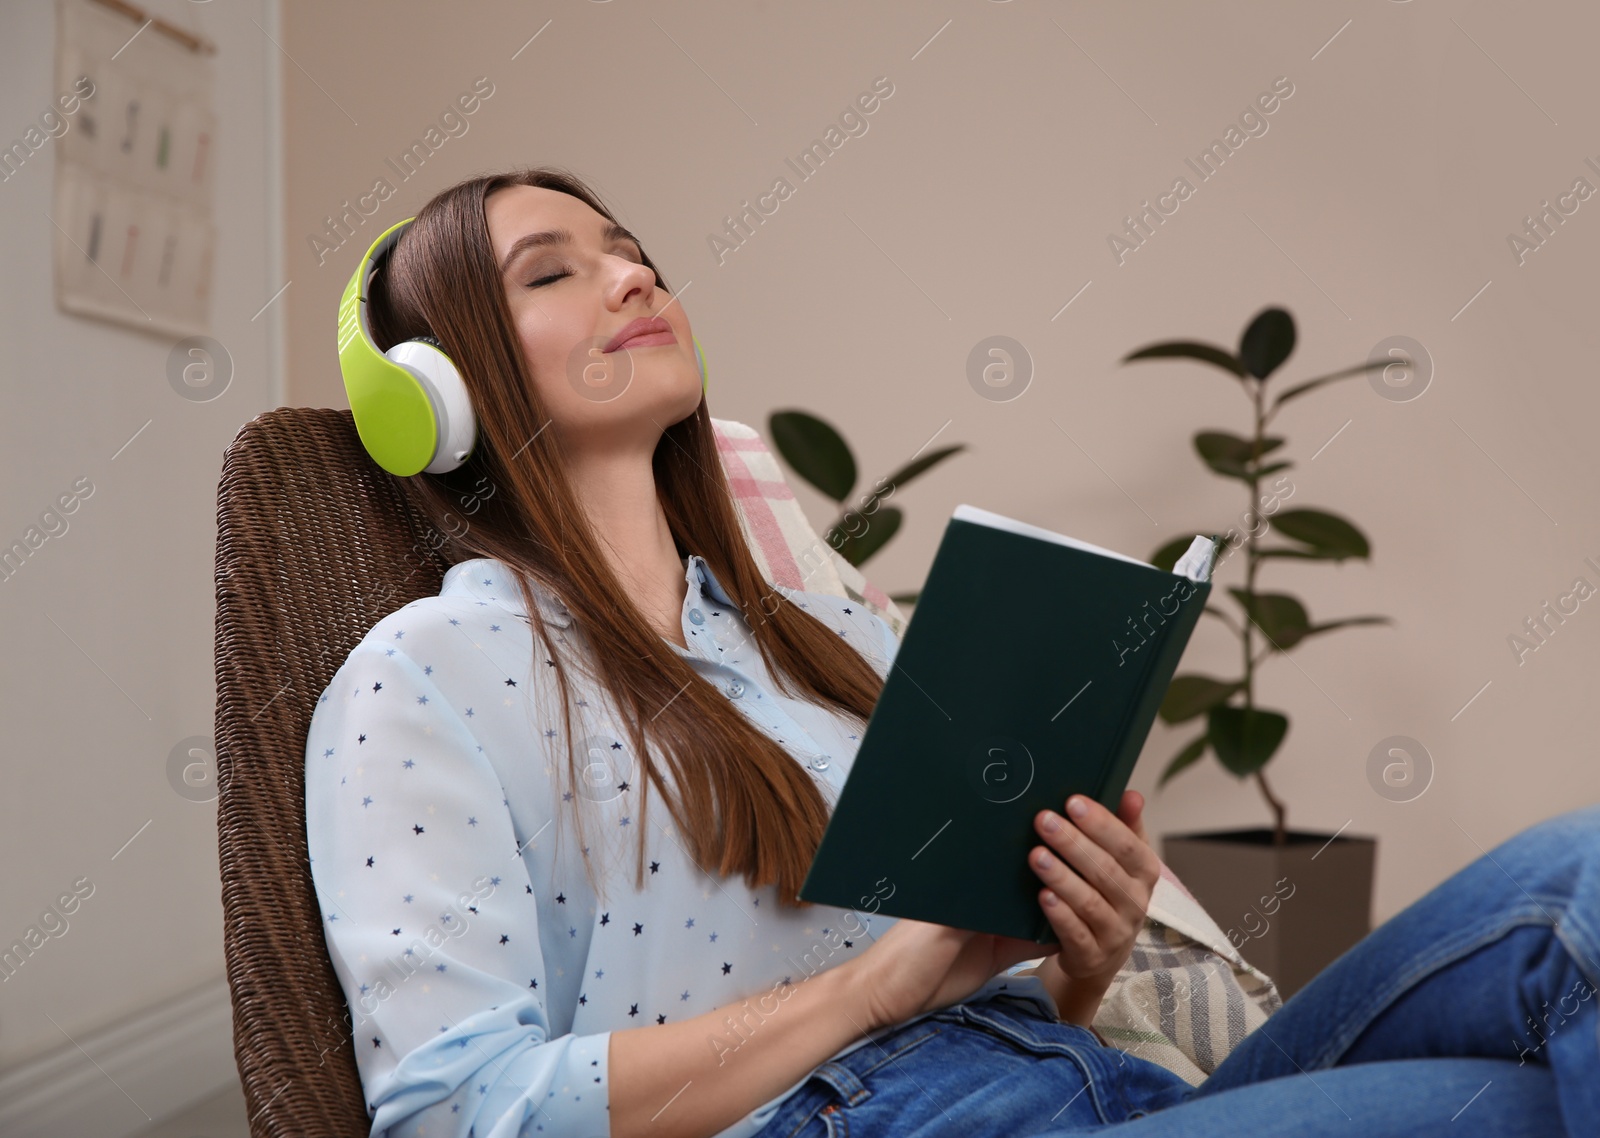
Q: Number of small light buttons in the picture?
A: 3